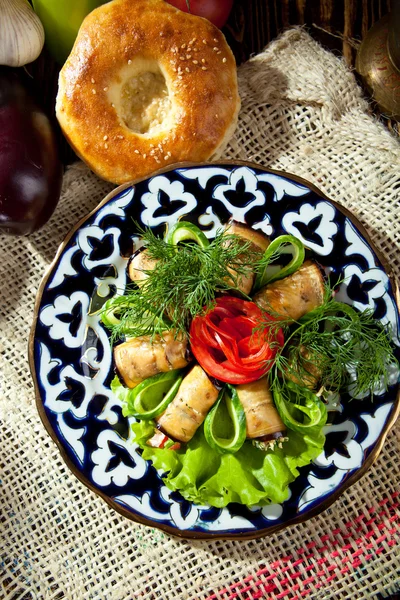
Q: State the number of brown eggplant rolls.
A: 7